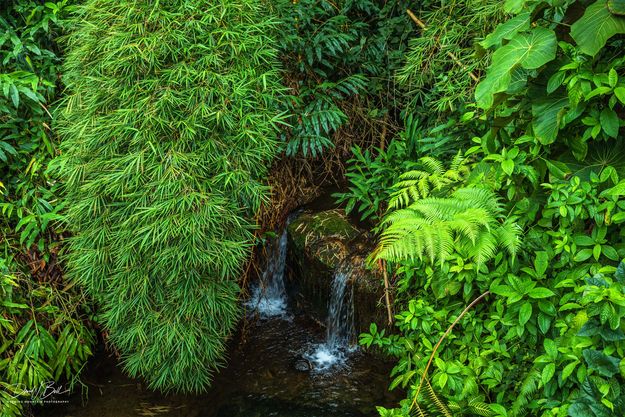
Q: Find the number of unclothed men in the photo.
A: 0